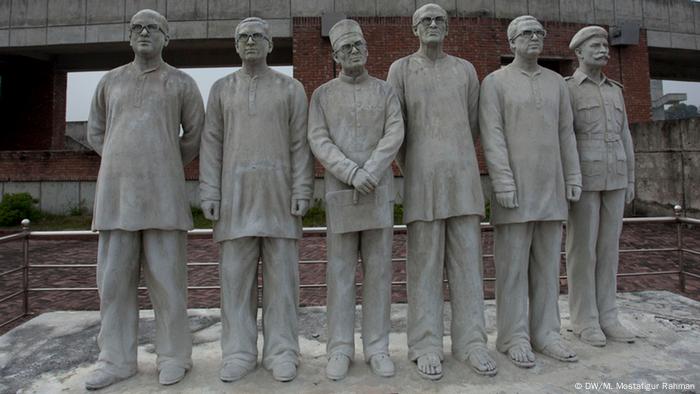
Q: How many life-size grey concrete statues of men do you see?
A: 6